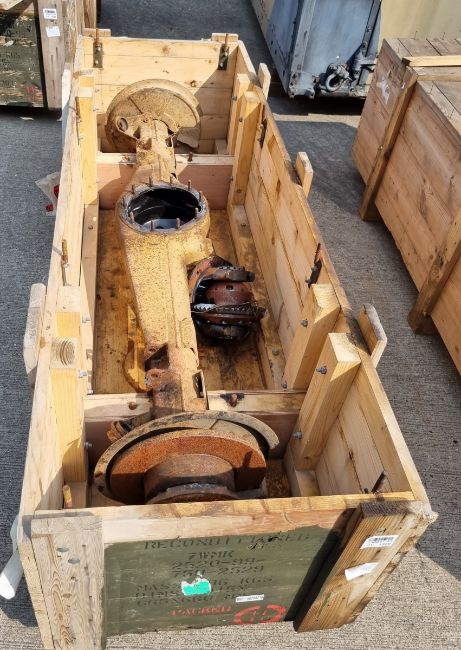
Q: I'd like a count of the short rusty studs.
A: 10